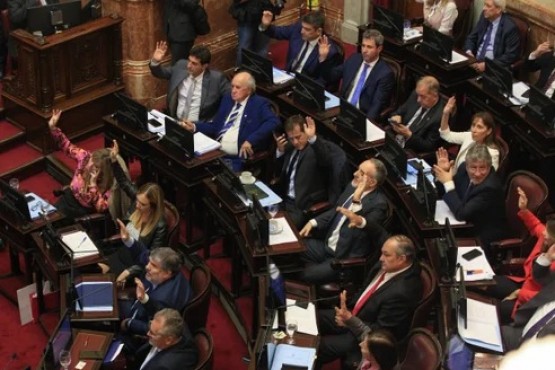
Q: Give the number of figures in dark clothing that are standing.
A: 2